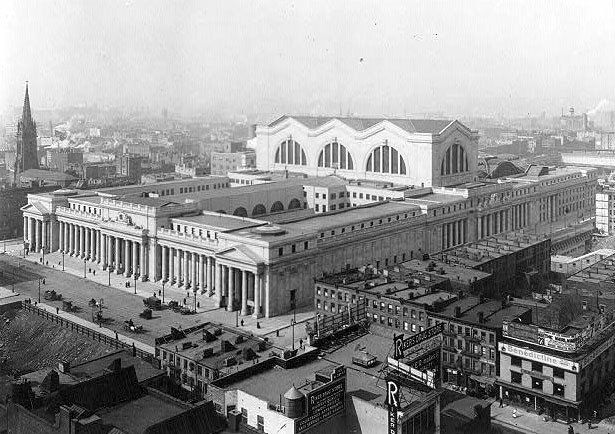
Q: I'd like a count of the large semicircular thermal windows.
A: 4